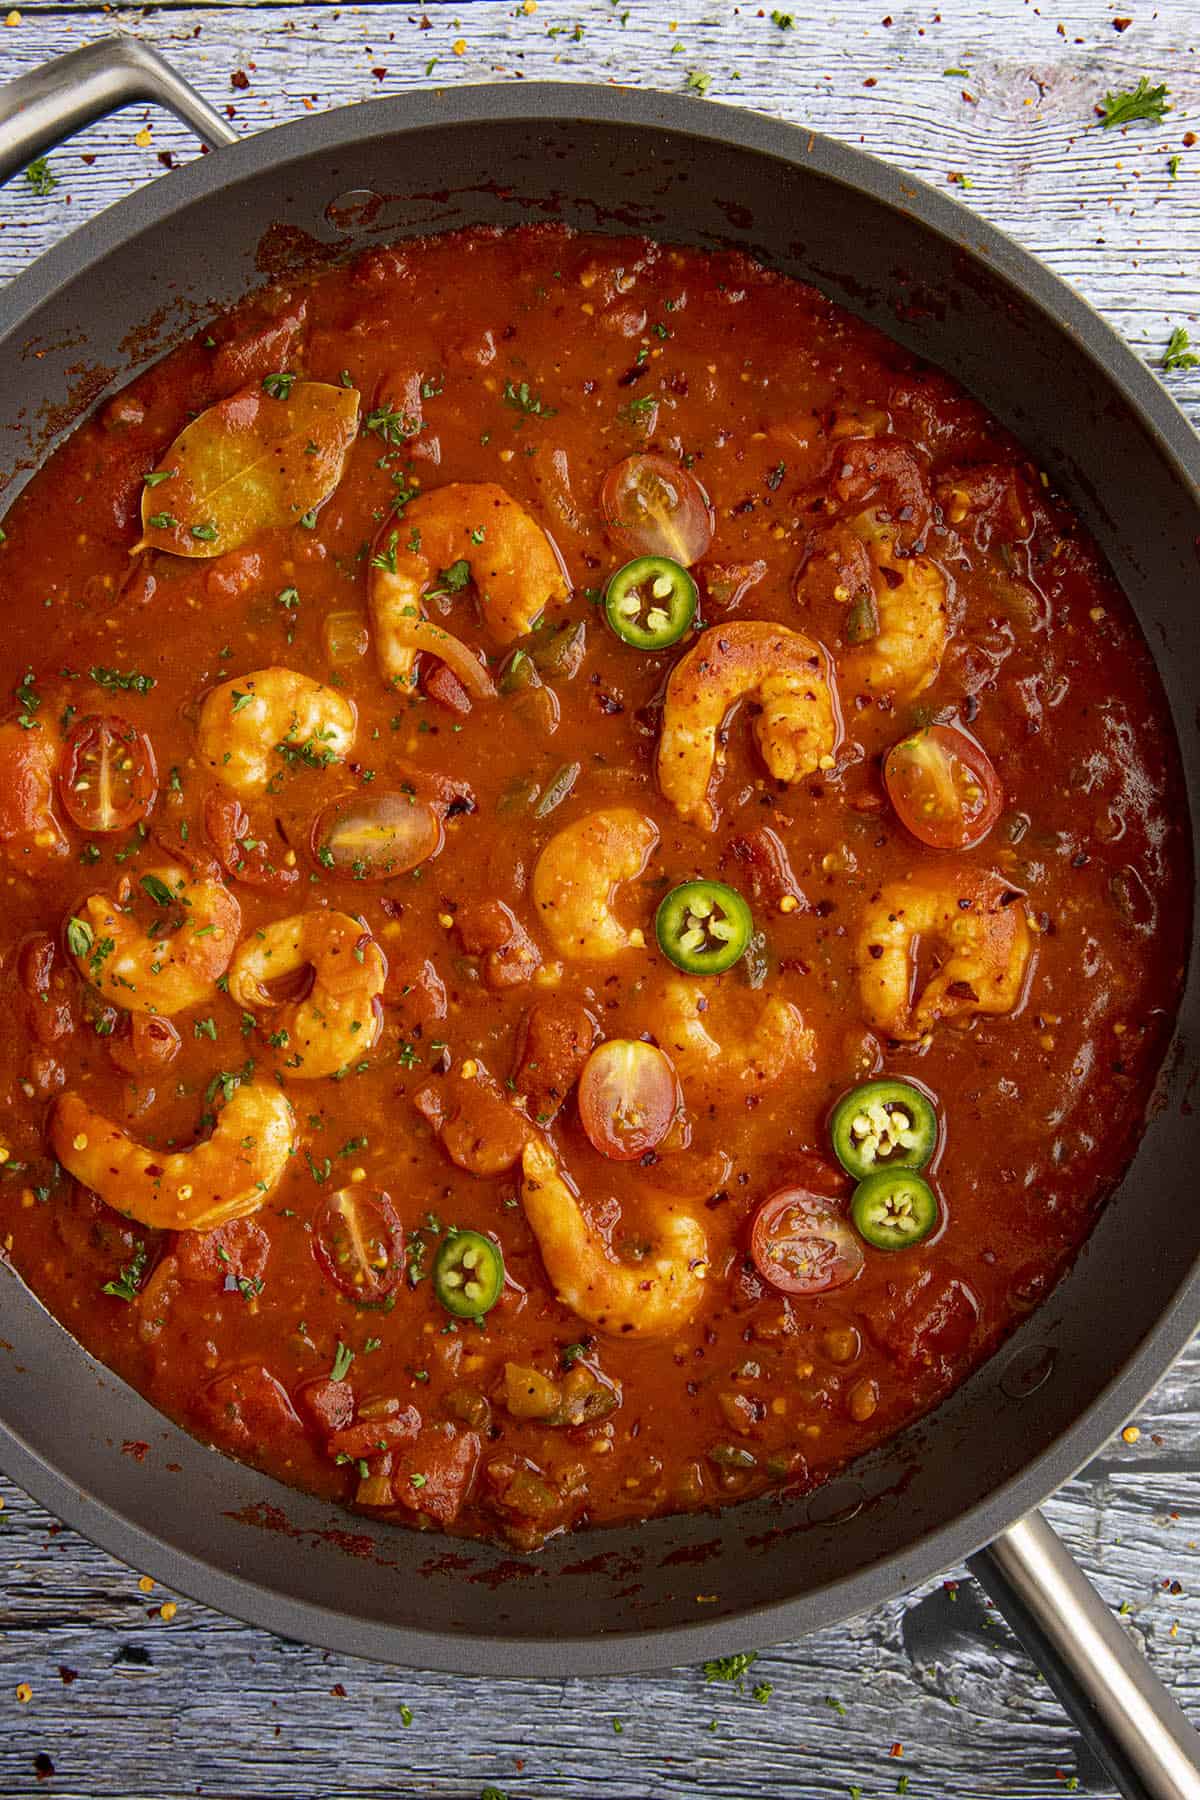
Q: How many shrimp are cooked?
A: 11